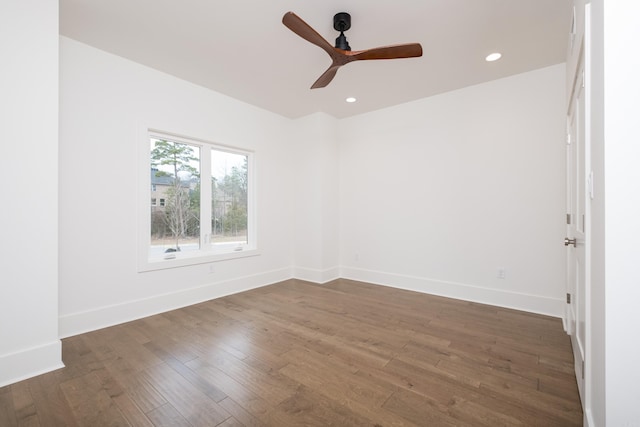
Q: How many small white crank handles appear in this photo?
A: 2